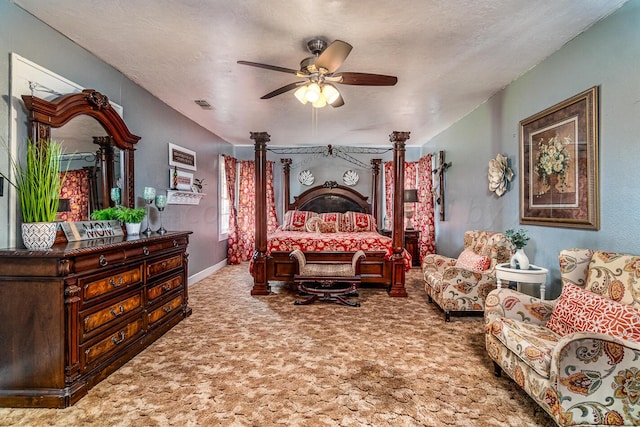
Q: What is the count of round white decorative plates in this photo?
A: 2